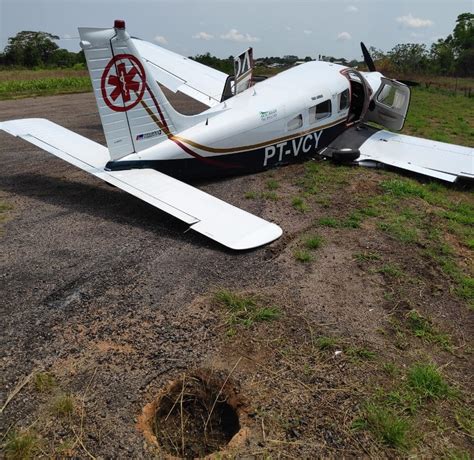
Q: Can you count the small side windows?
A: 3